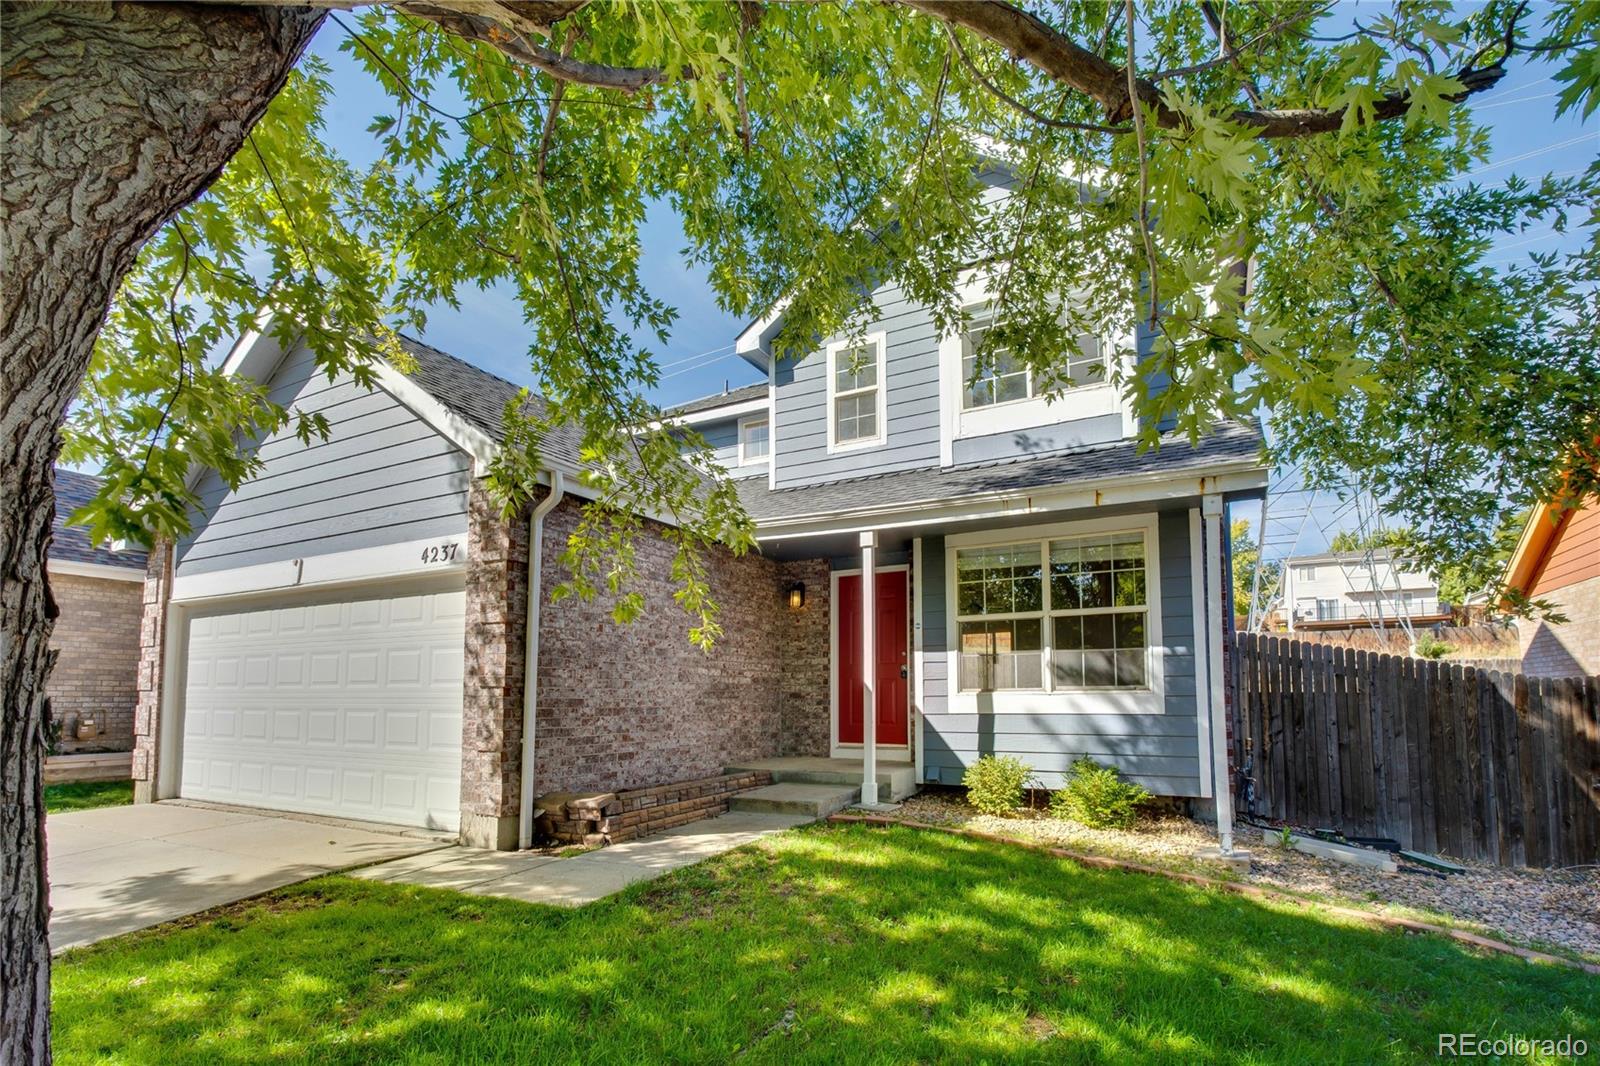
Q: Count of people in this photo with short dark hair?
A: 0